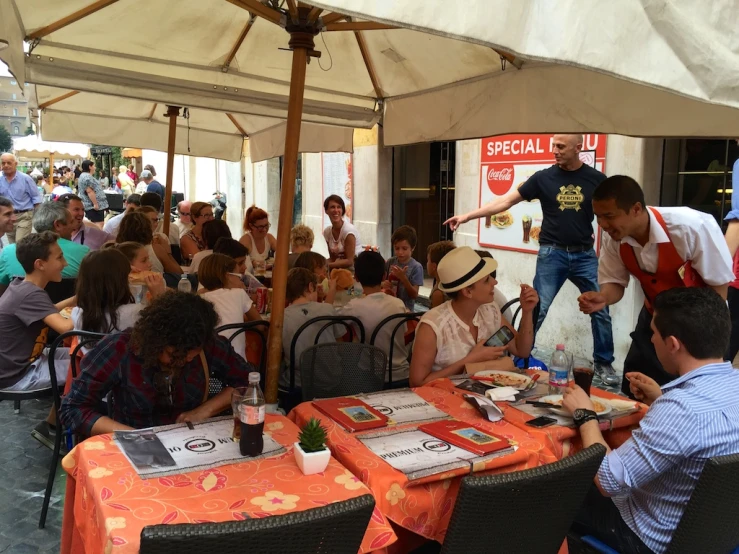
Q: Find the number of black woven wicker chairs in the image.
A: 3